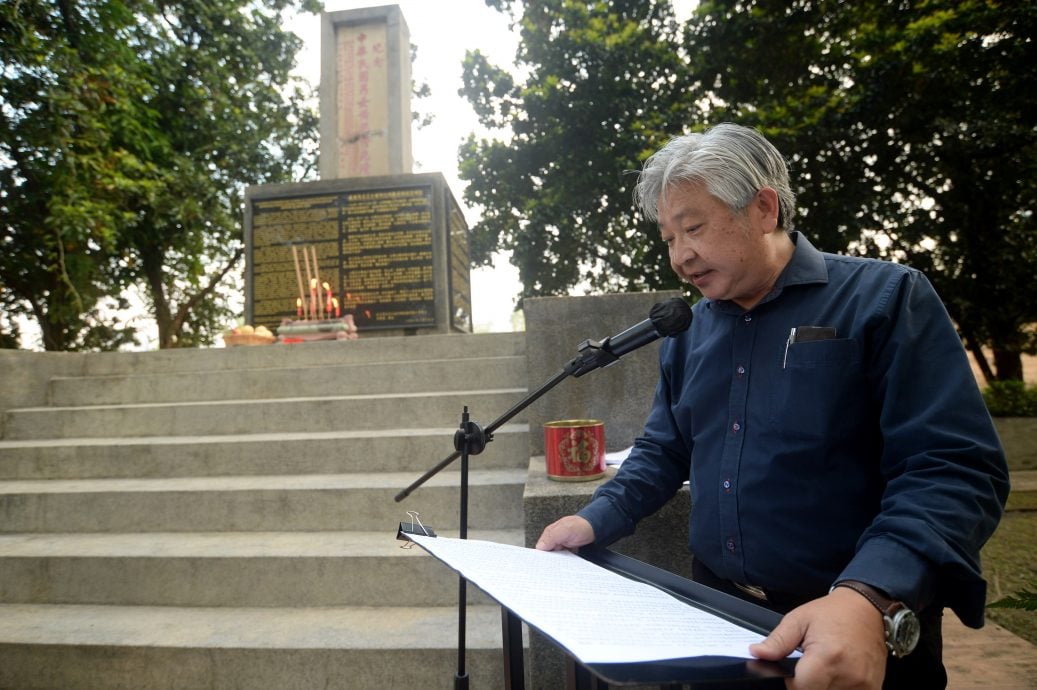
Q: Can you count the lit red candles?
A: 4